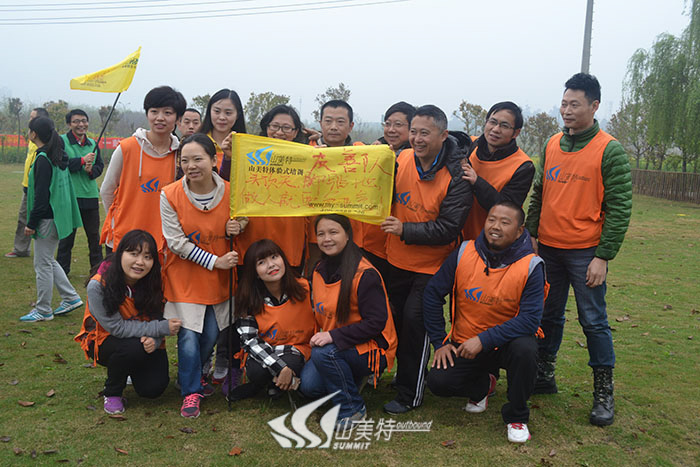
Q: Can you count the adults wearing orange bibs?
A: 13